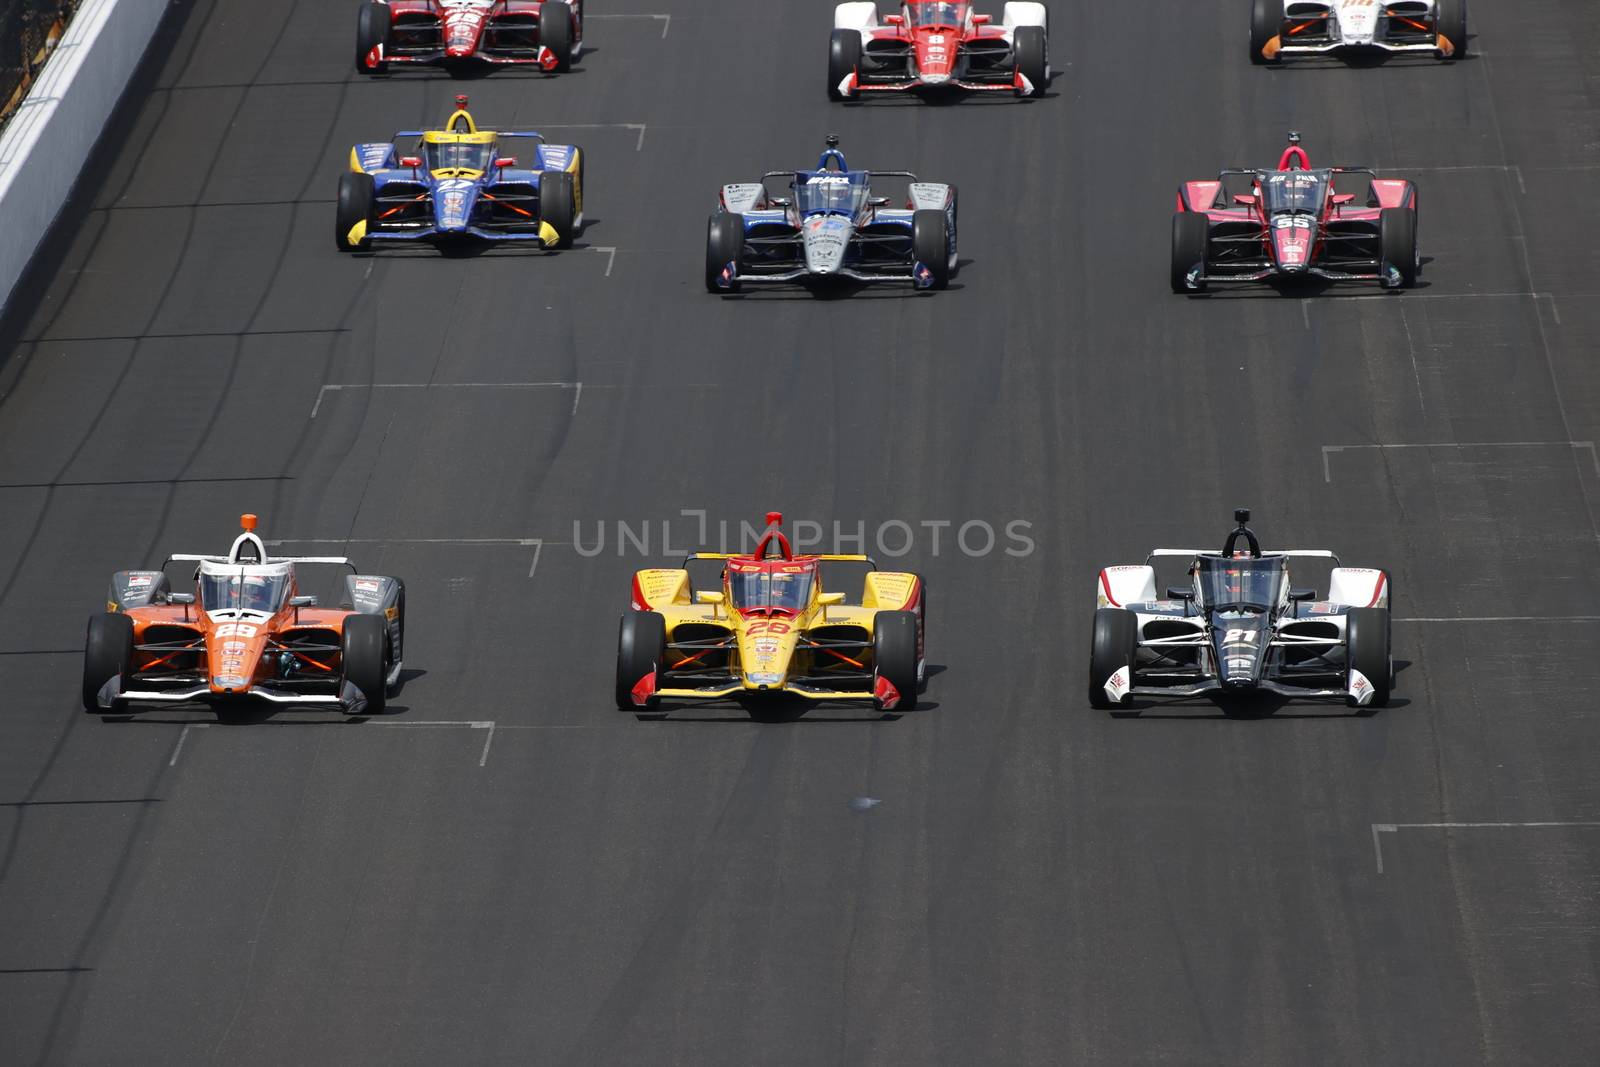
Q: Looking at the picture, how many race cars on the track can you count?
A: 9